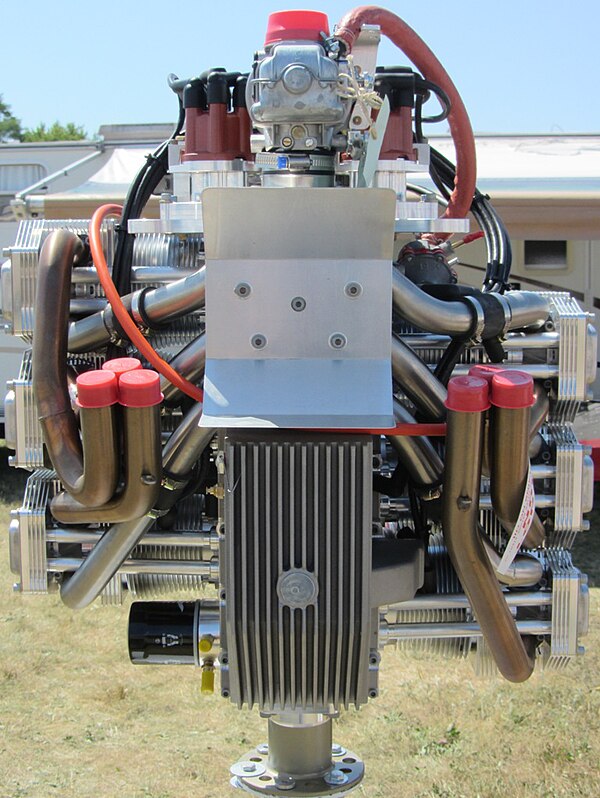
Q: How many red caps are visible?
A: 7